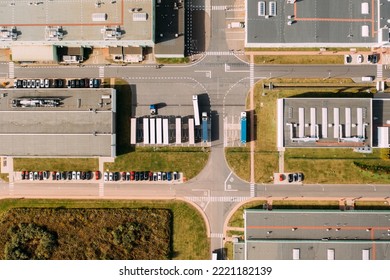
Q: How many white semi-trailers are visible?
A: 8